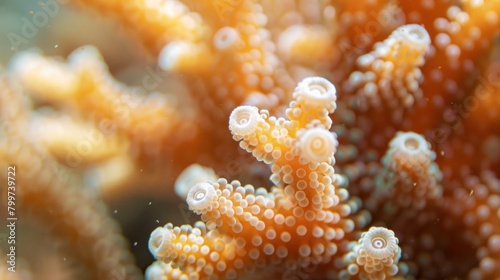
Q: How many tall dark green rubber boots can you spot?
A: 0